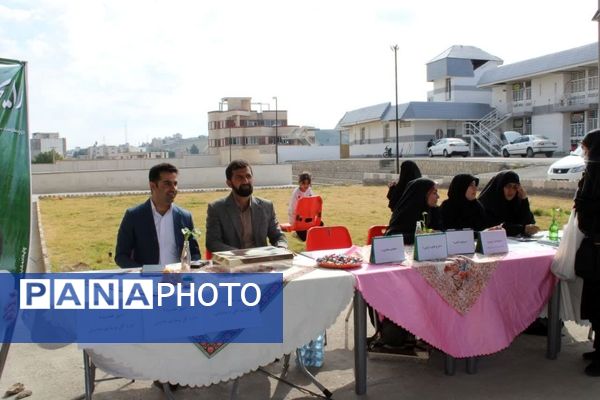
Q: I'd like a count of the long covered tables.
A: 2